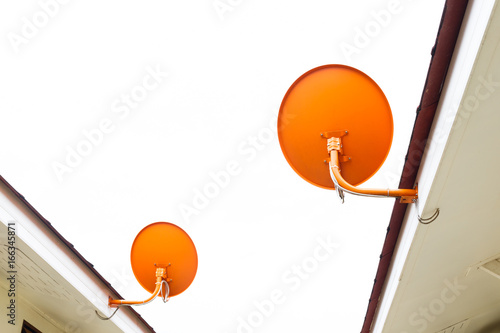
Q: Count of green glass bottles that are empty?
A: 0